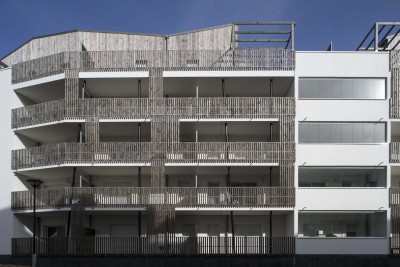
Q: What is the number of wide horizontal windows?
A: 4